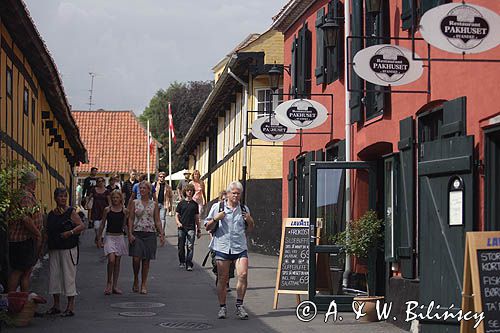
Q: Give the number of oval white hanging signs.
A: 4